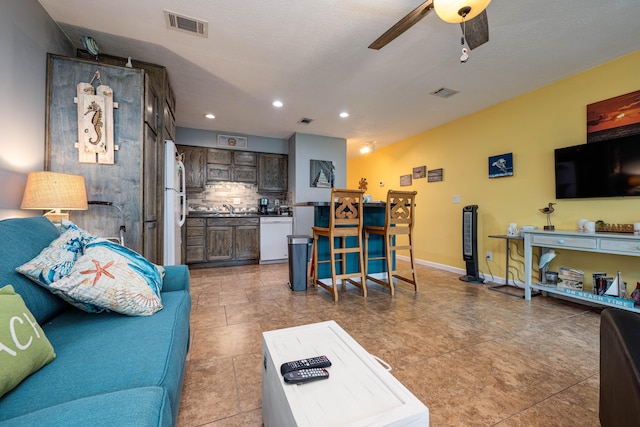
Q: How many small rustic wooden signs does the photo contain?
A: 3